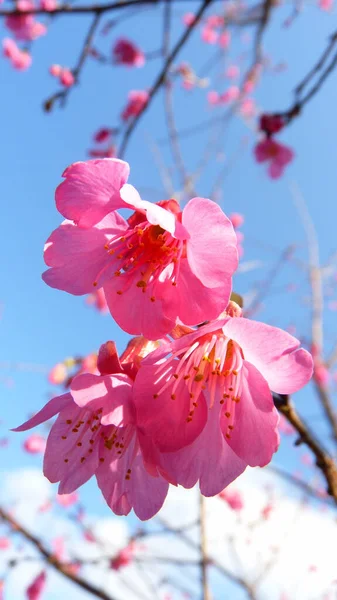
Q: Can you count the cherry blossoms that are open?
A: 3